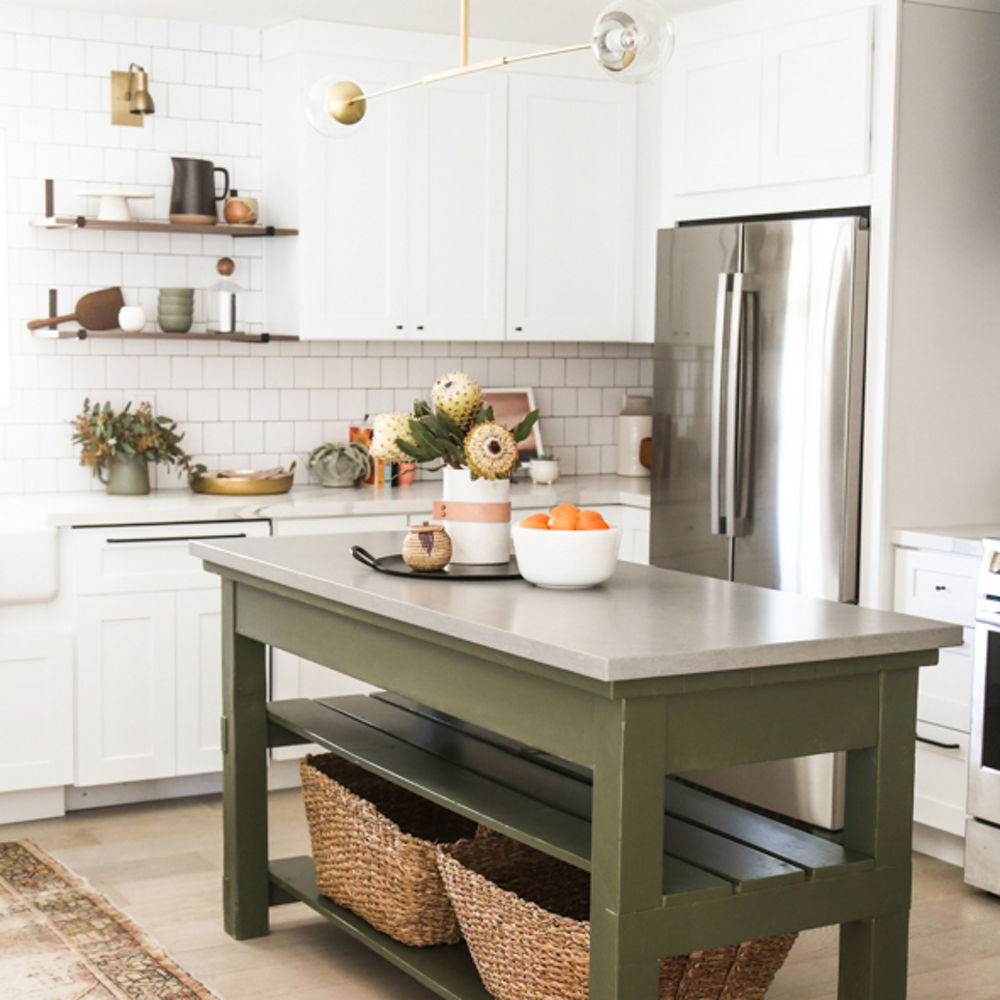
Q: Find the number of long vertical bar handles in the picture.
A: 2